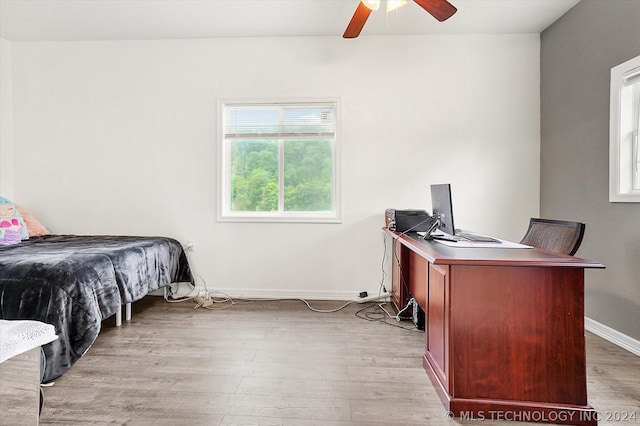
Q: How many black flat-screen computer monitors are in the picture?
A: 1